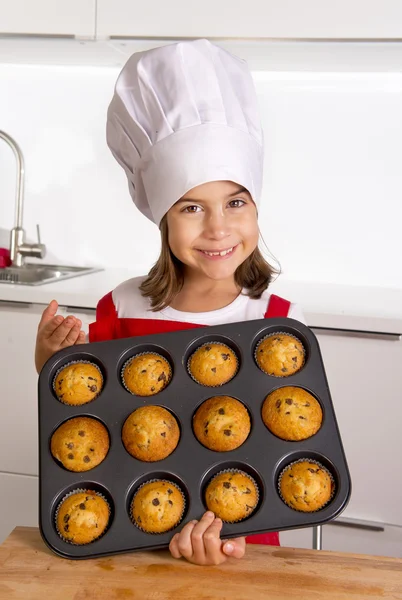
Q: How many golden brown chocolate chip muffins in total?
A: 12